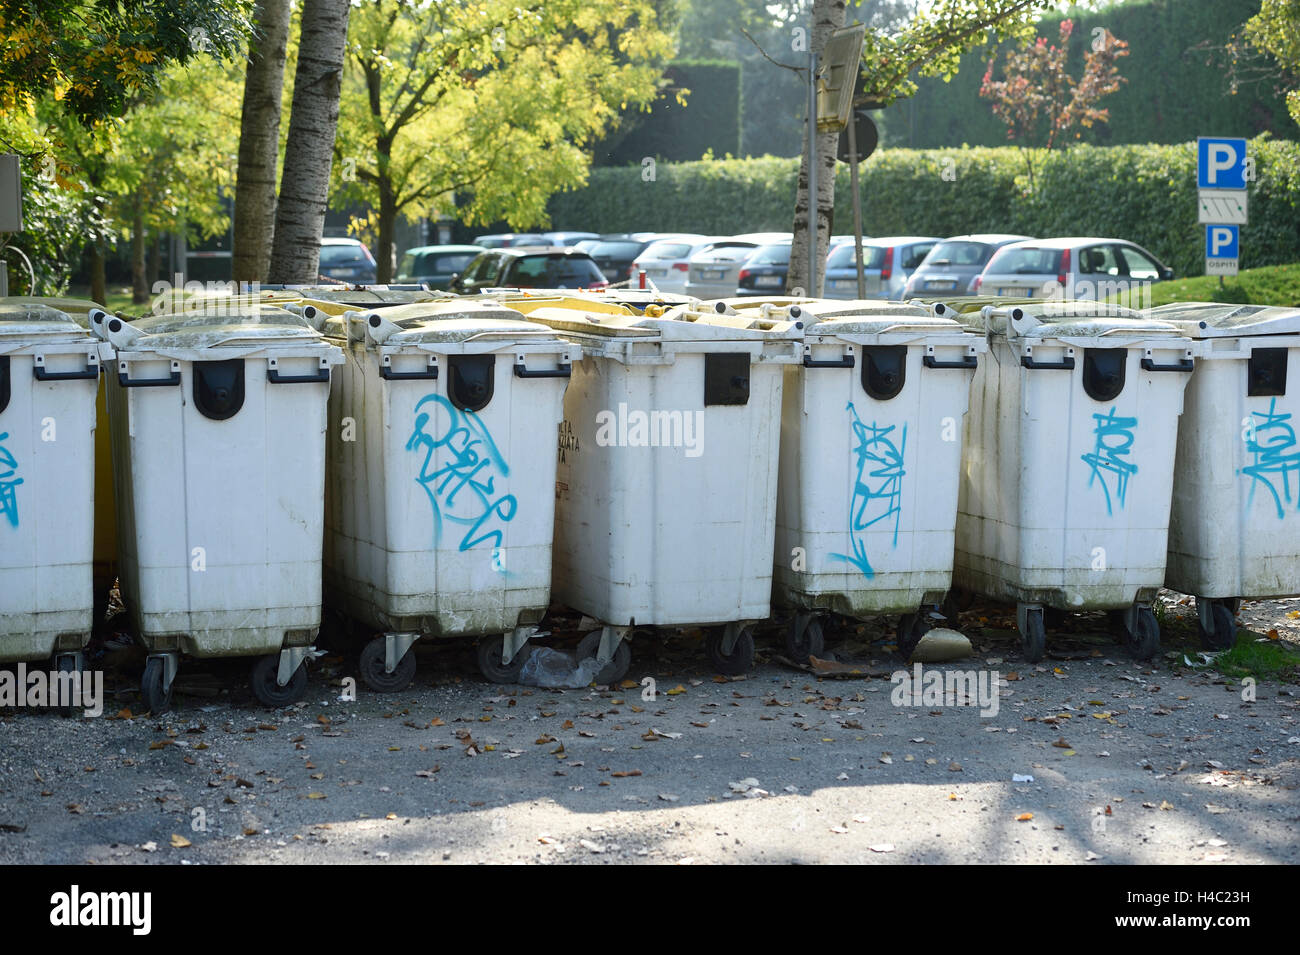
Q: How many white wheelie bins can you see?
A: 7